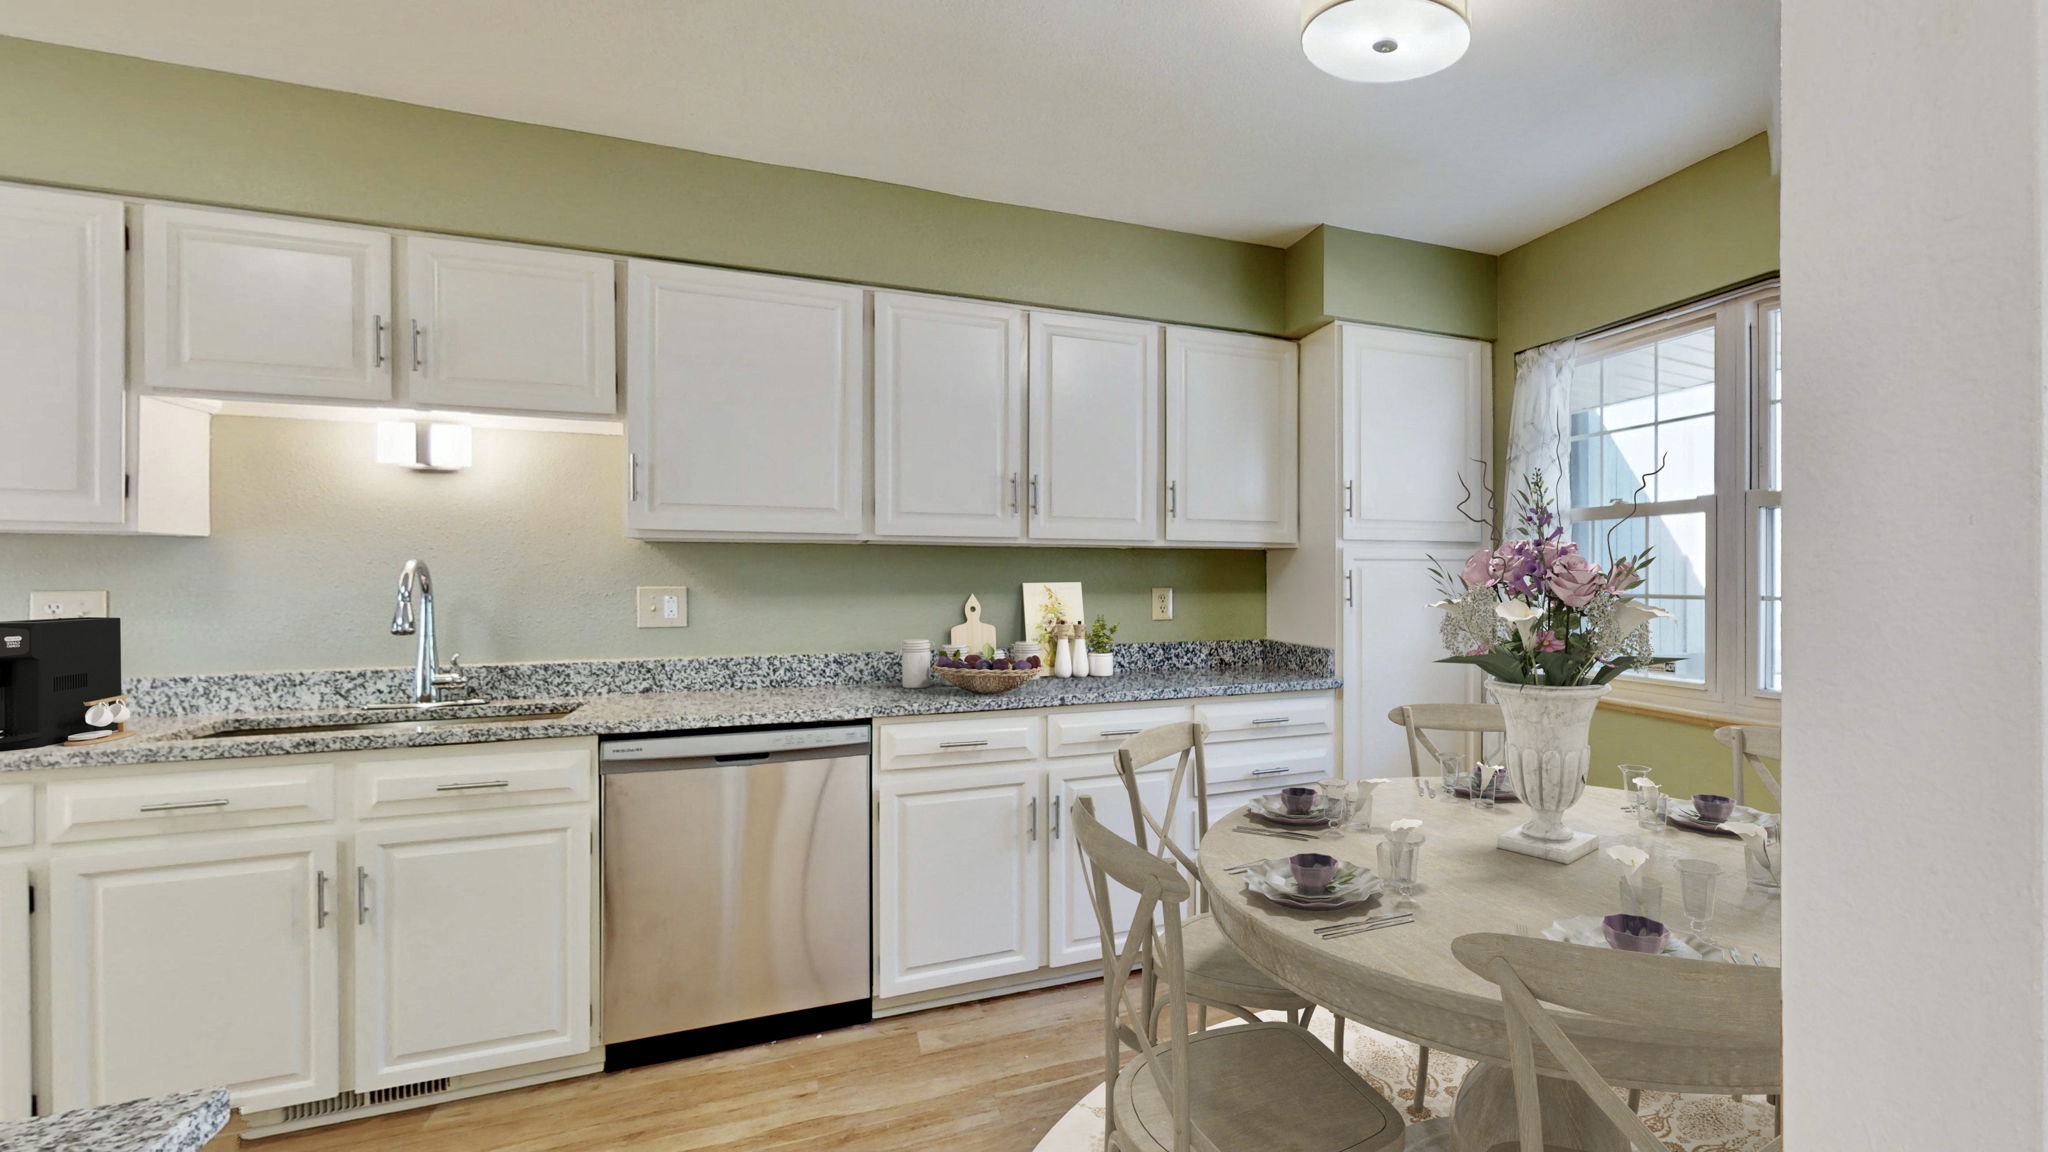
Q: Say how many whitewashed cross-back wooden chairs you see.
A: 5